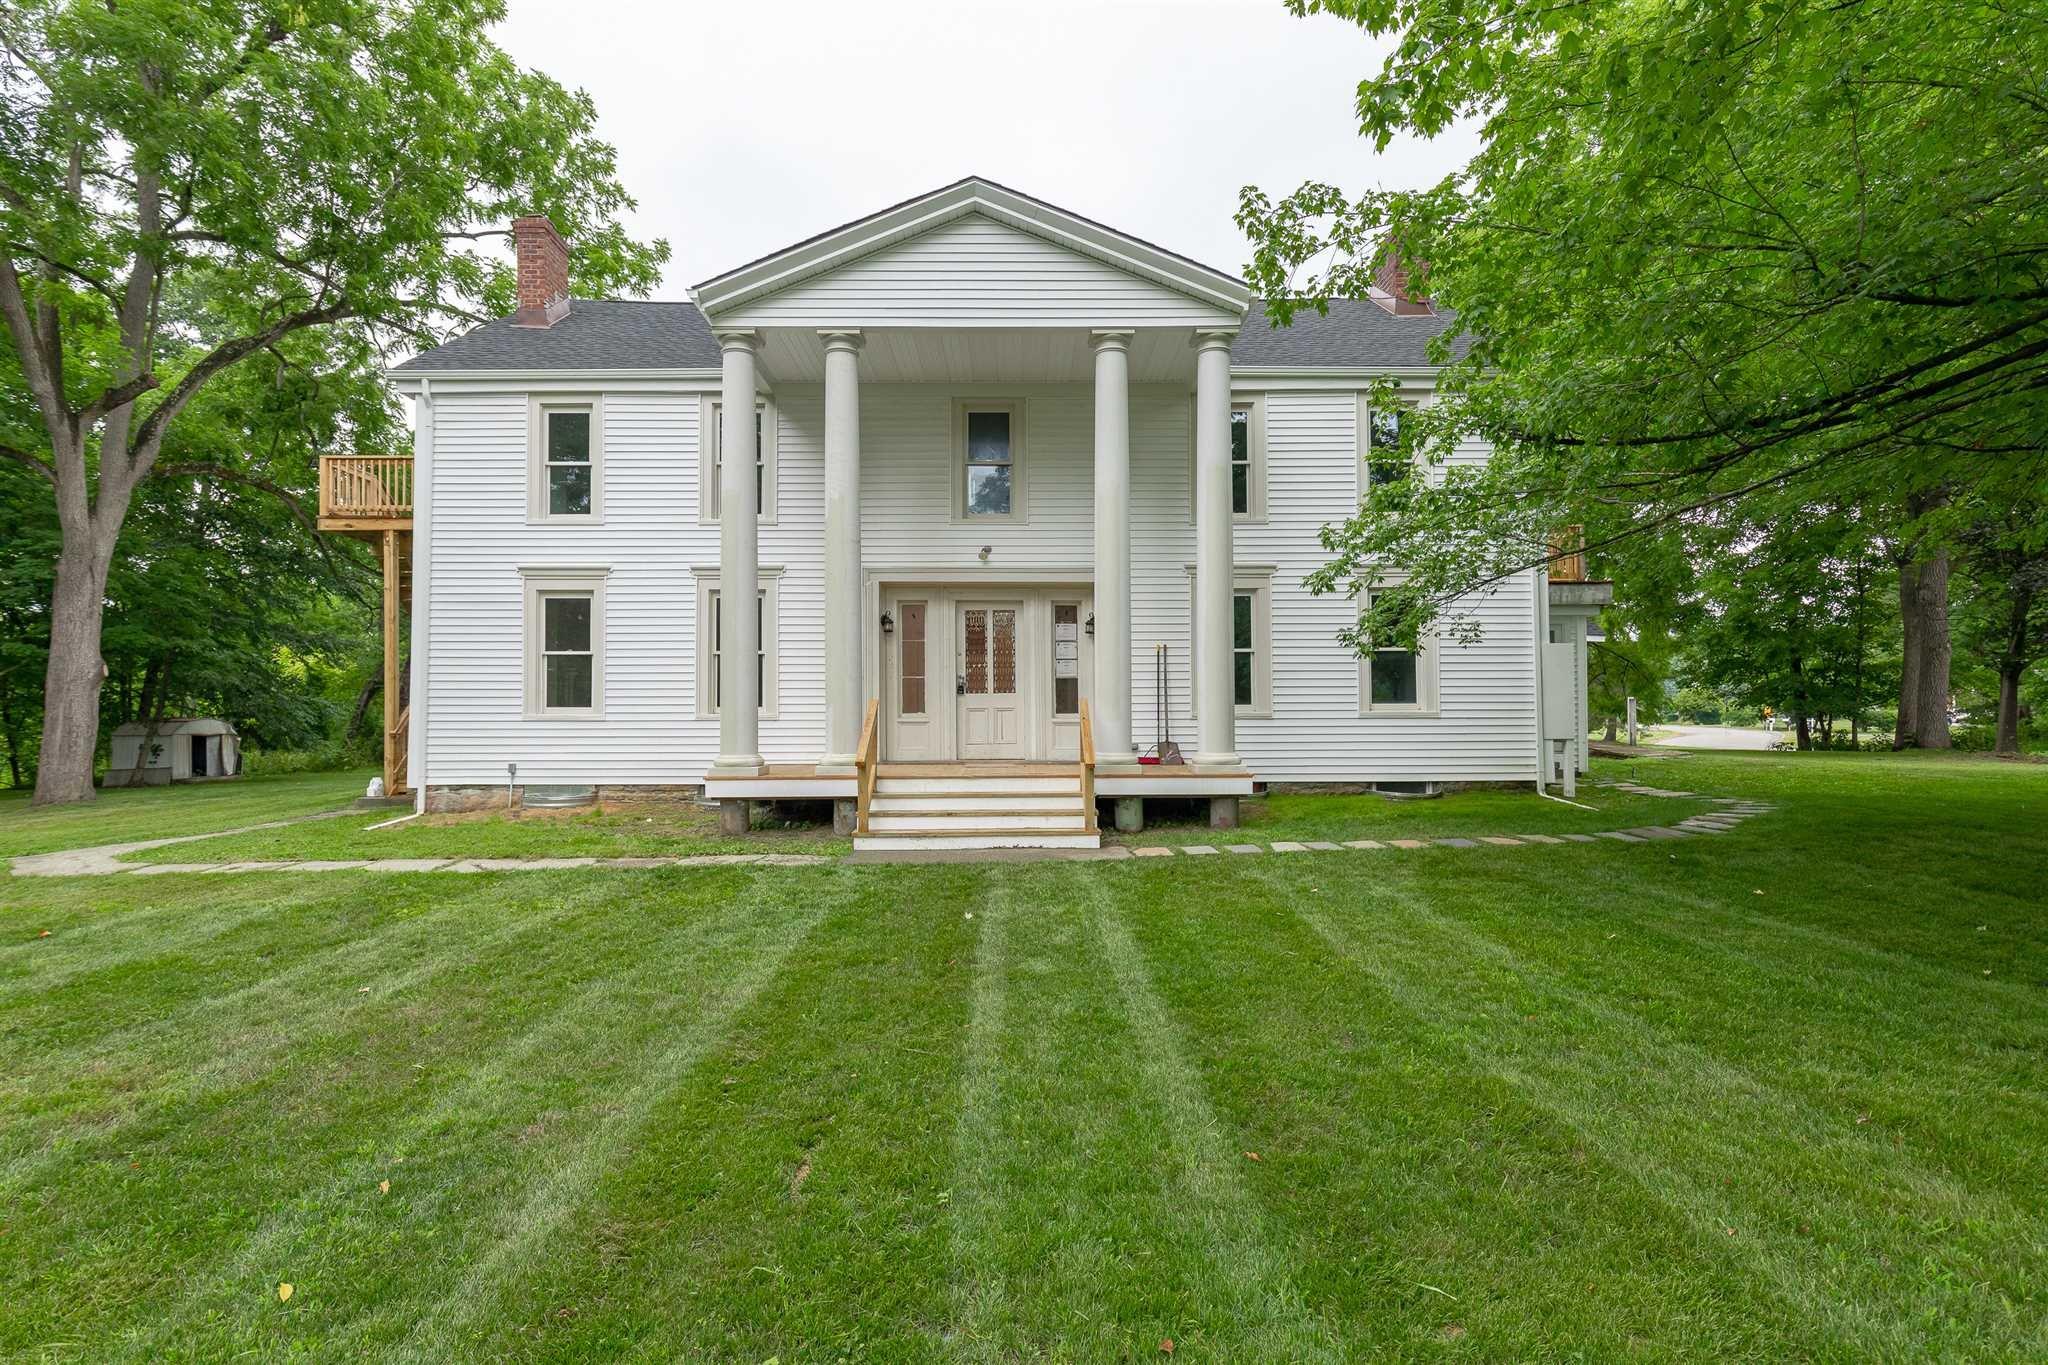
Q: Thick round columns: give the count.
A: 4